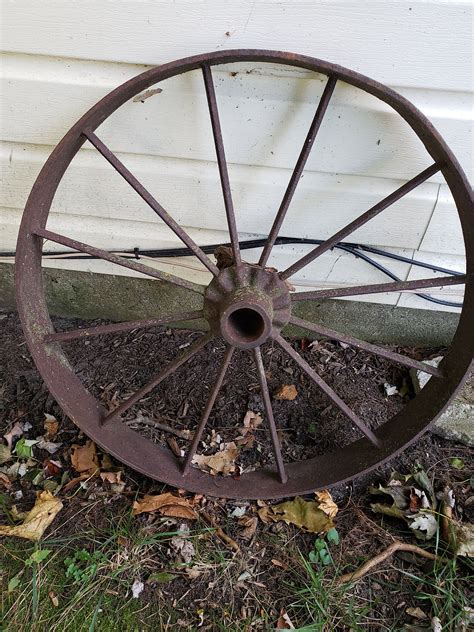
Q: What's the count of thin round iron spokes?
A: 12